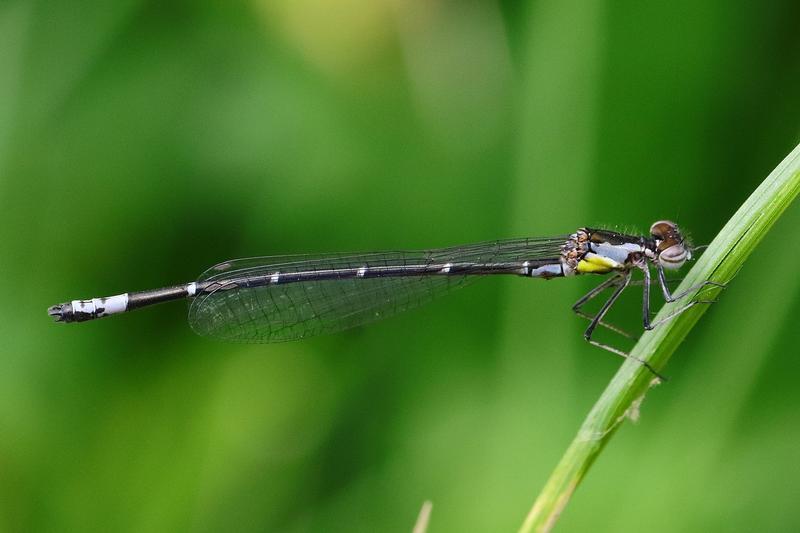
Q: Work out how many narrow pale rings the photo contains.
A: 5